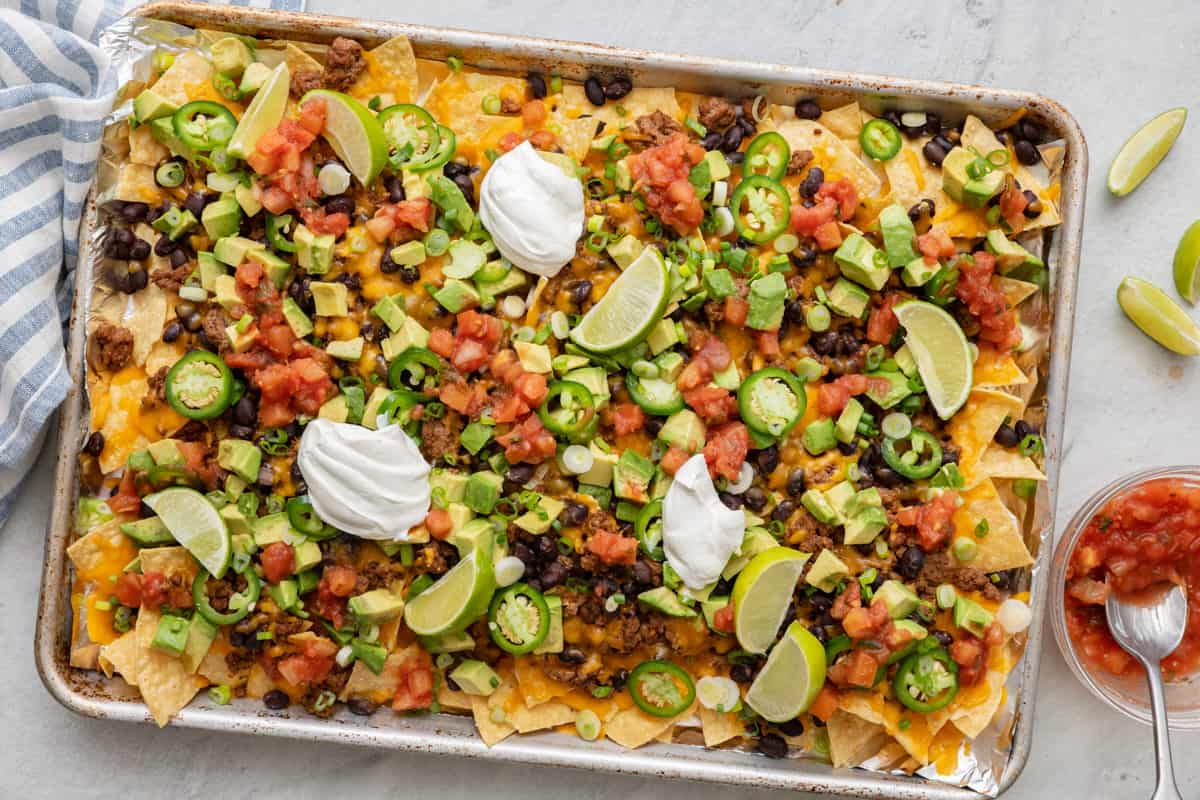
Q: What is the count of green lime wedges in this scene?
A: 11